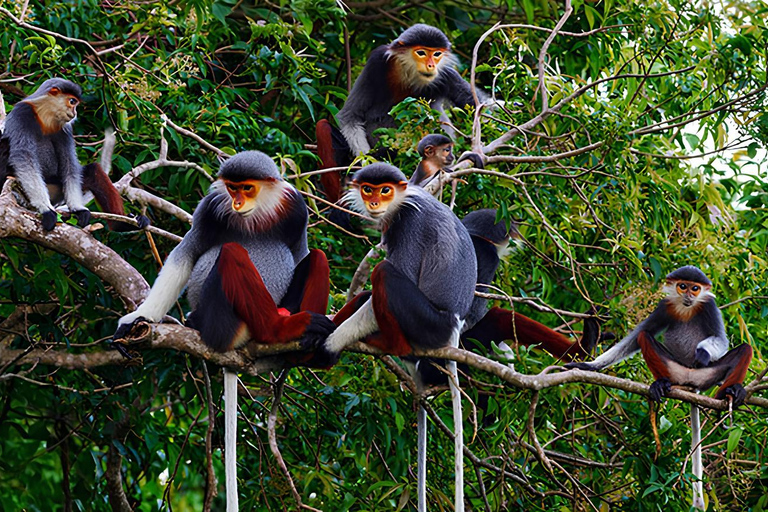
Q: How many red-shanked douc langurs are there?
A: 7